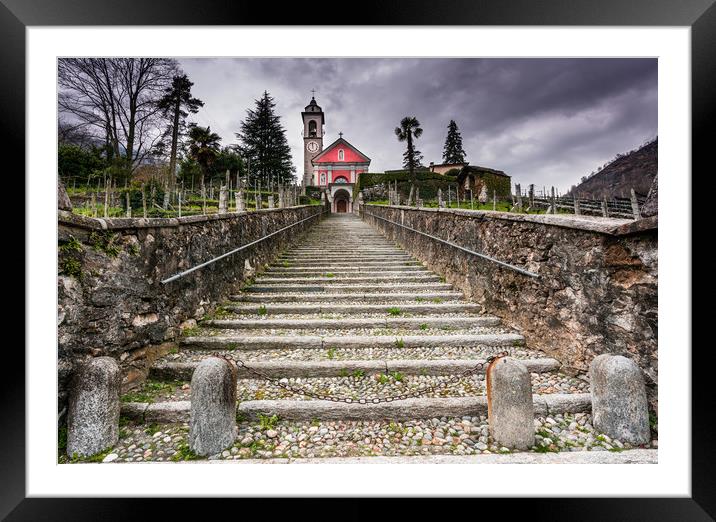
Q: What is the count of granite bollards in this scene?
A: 4